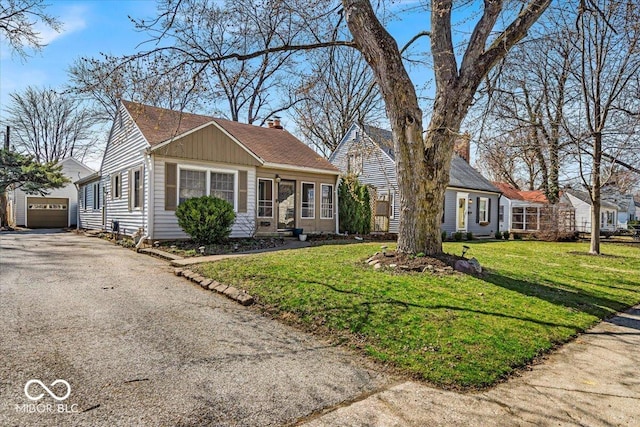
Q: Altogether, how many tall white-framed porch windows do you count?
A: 3